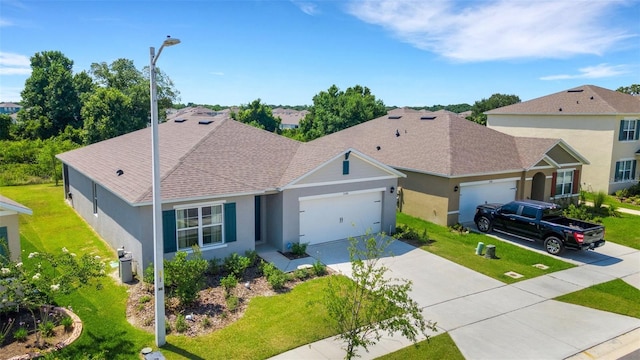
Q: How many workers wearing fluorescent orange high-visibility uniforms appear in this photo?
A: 0